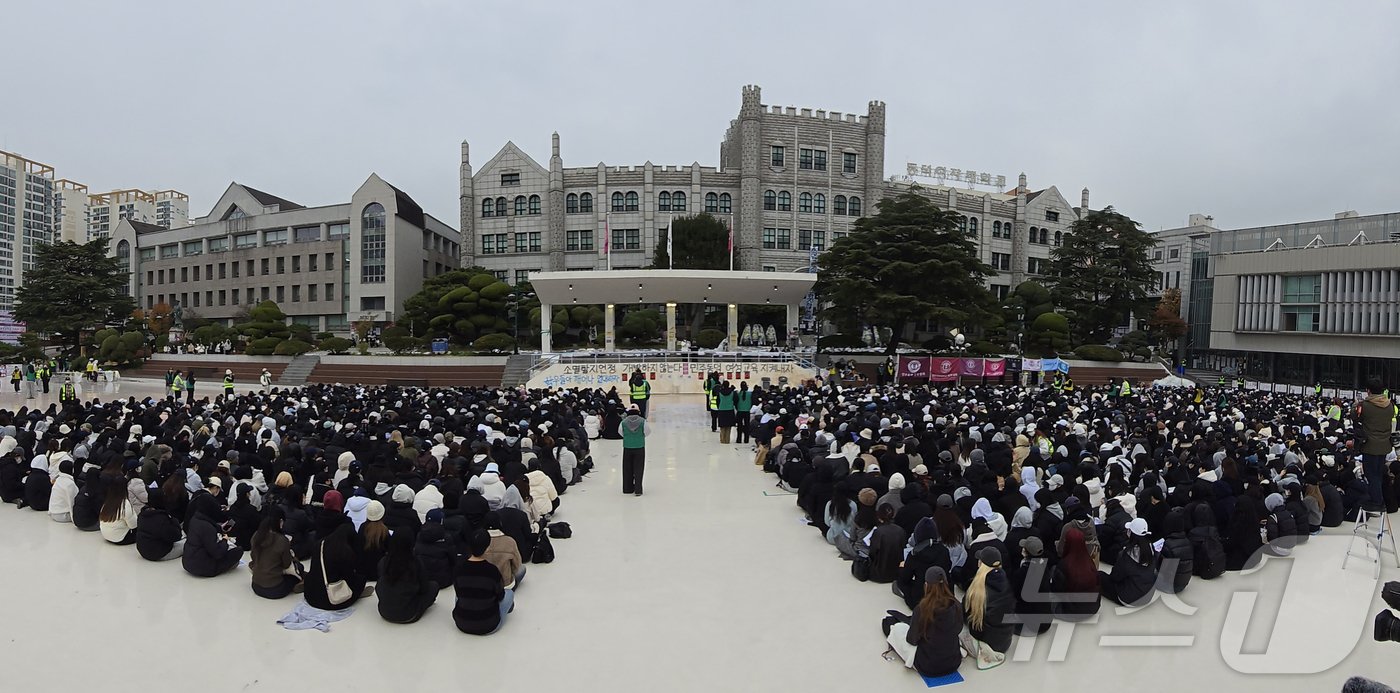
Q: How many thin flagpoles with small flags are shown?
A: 3